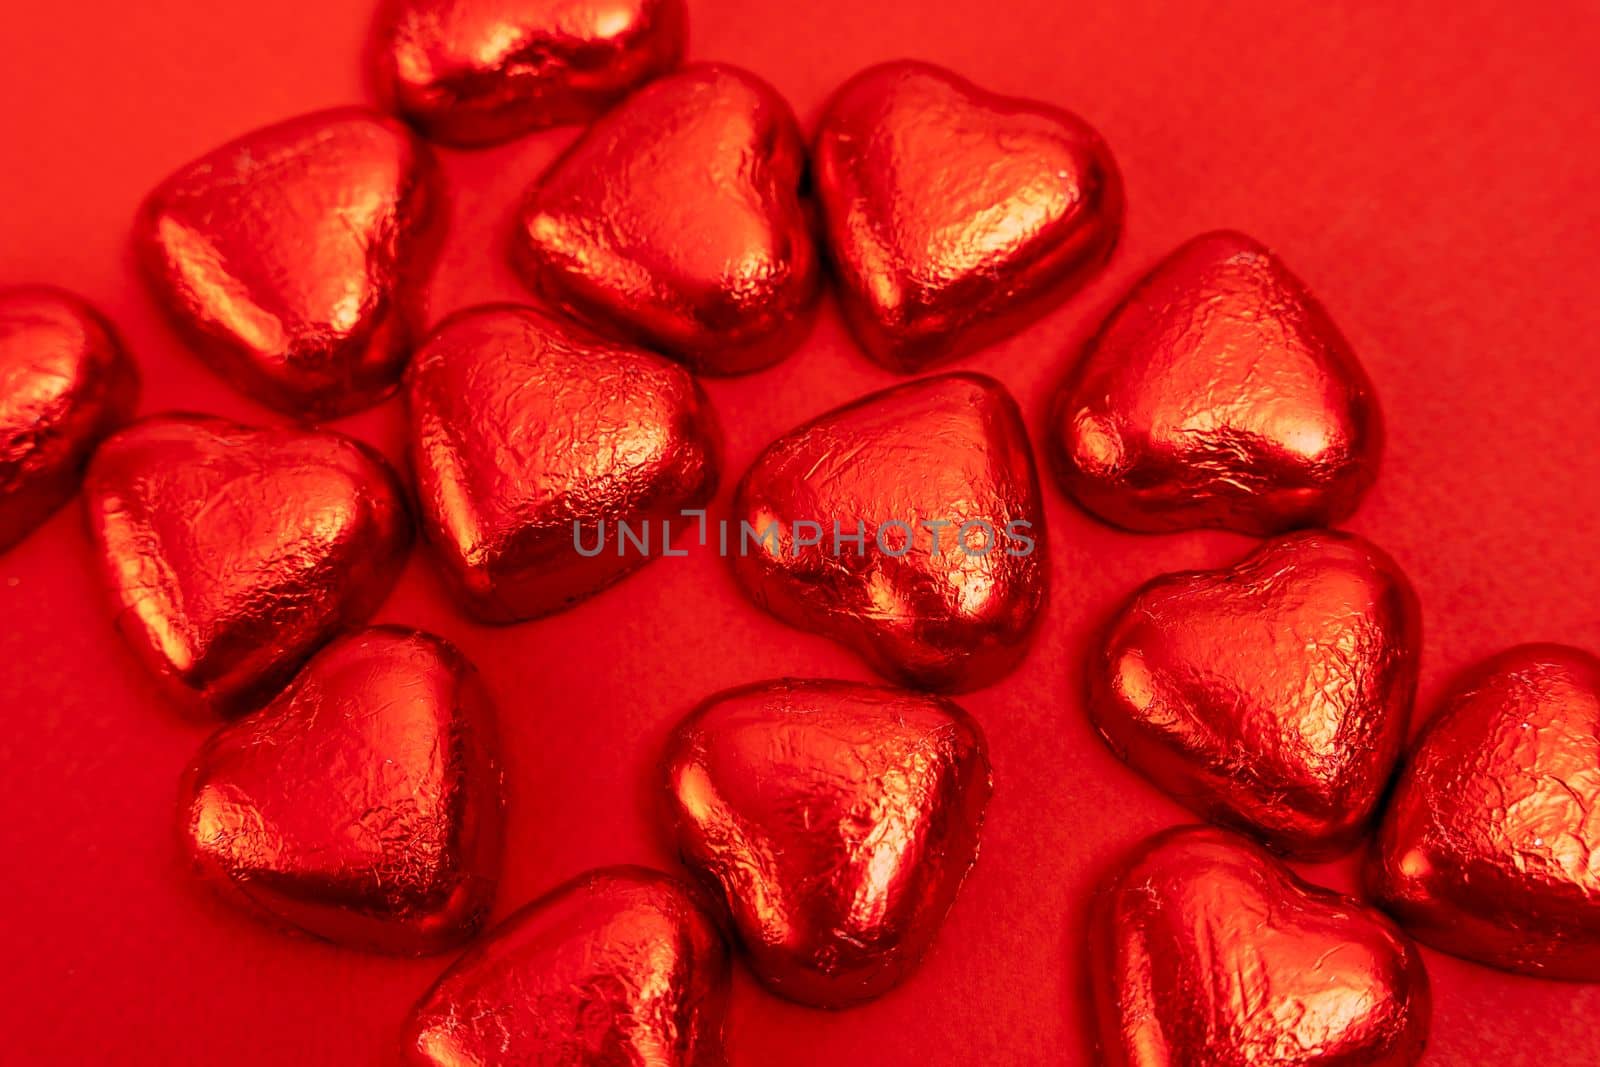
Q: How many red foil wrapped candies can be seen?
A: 15